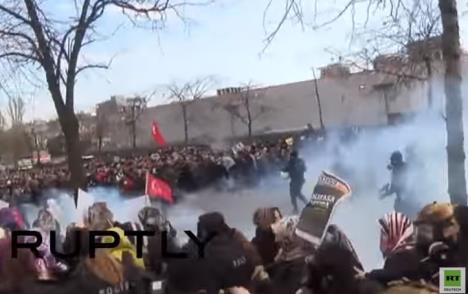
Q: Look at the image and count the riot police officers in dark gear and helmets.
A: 2